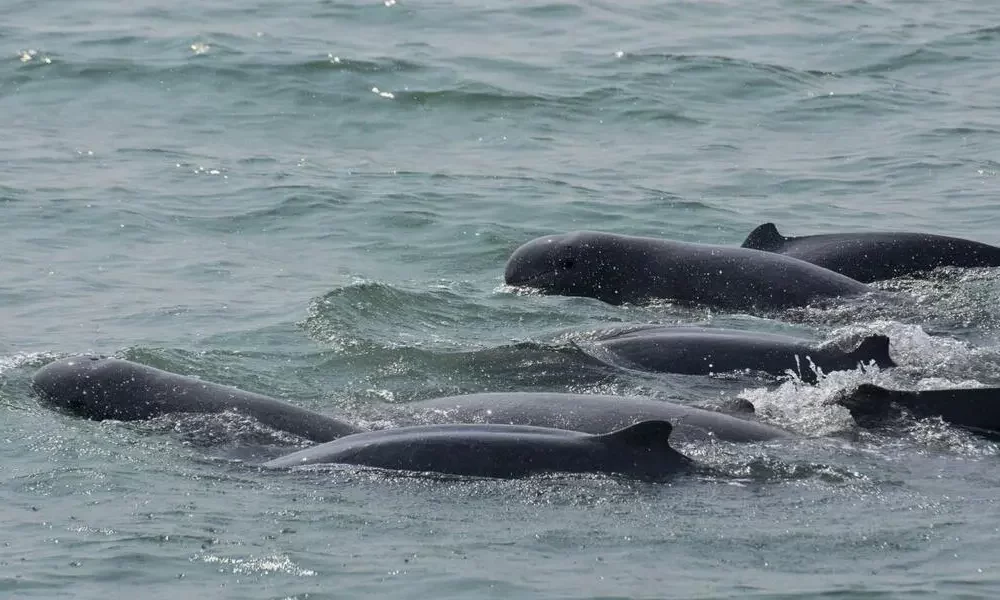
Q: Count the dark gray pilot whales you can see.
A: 7